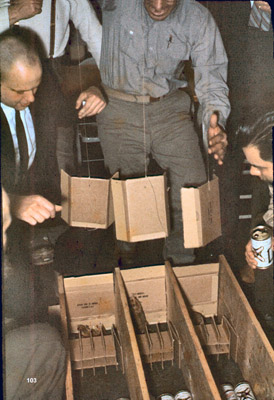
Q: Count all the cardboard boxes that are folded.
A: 3